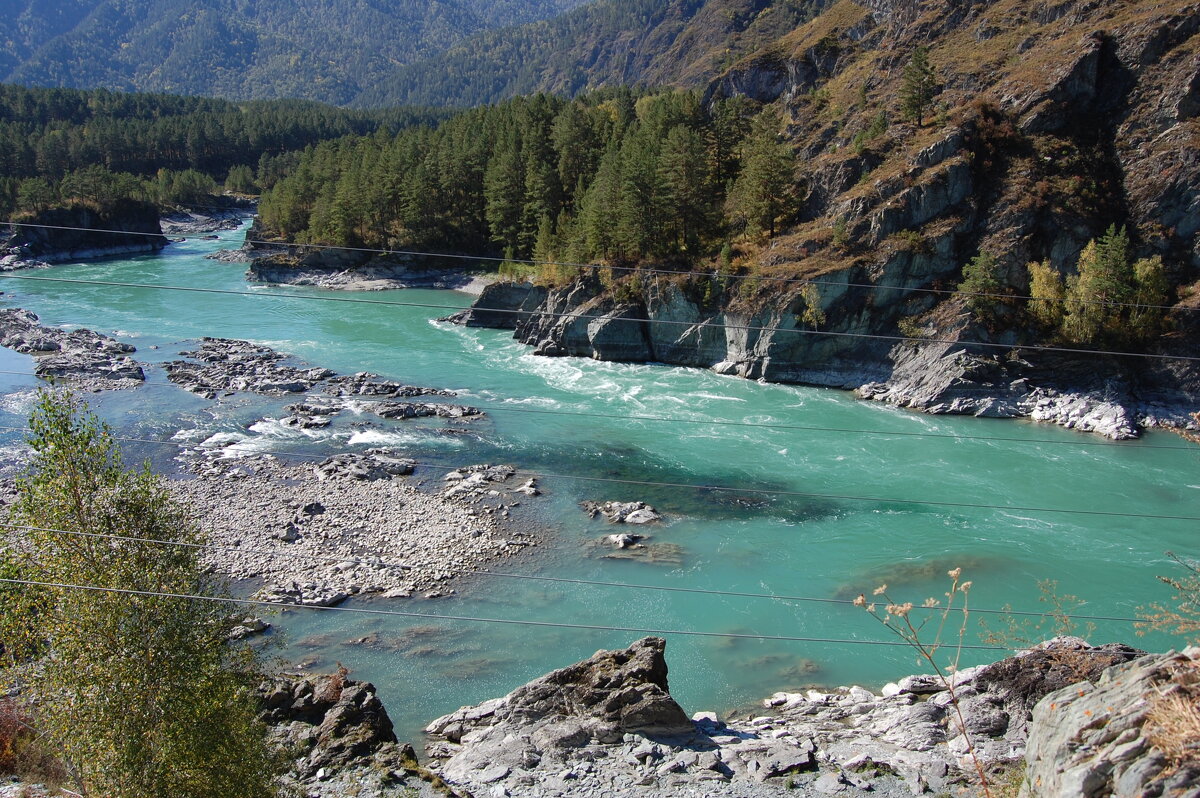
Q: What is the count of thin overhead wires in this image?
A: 6